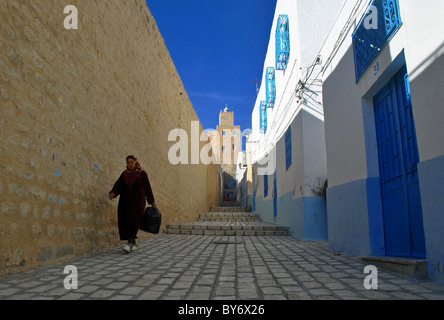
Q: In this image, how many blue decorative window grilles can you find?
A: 4